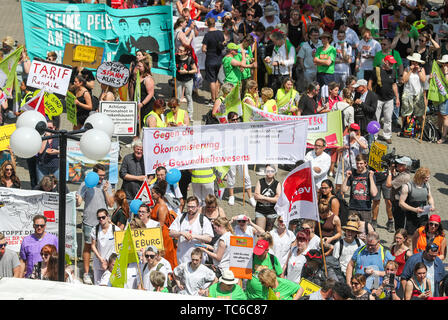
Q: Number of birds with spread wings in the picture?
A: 0